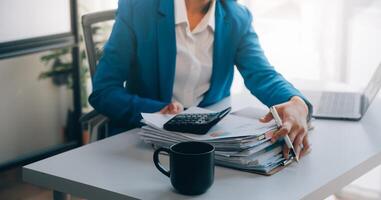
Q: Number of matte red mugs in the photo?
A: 0